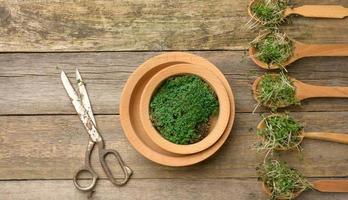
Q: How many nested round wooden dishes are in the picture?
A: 2